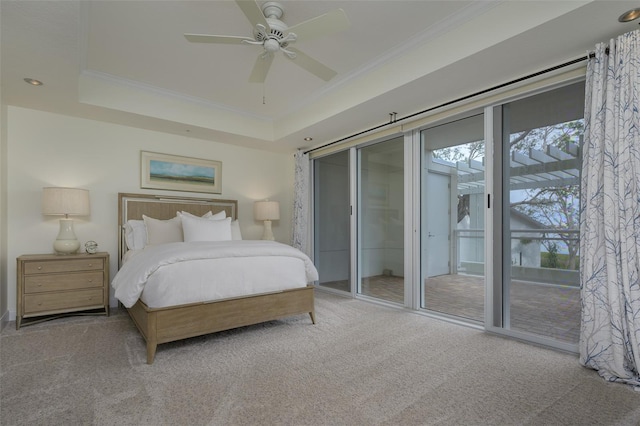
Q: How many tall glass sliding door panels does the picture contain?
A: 4